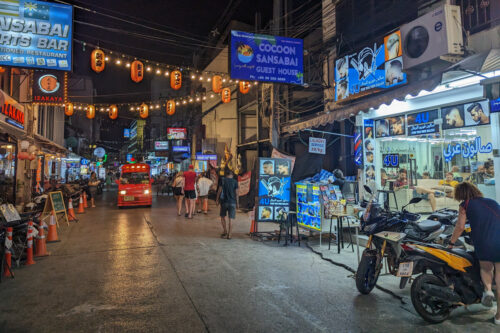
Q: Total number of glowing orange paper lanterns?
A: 11